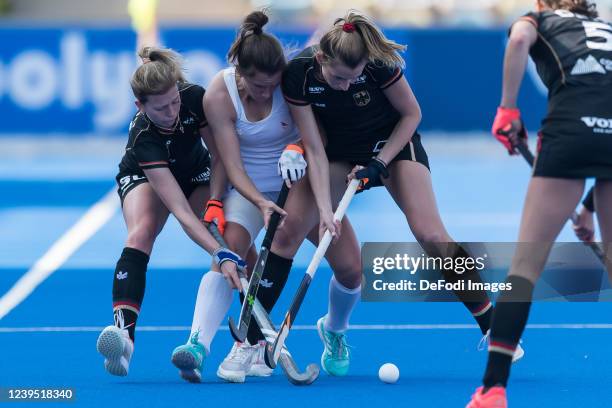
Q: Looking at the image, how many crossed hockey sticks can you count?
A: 3